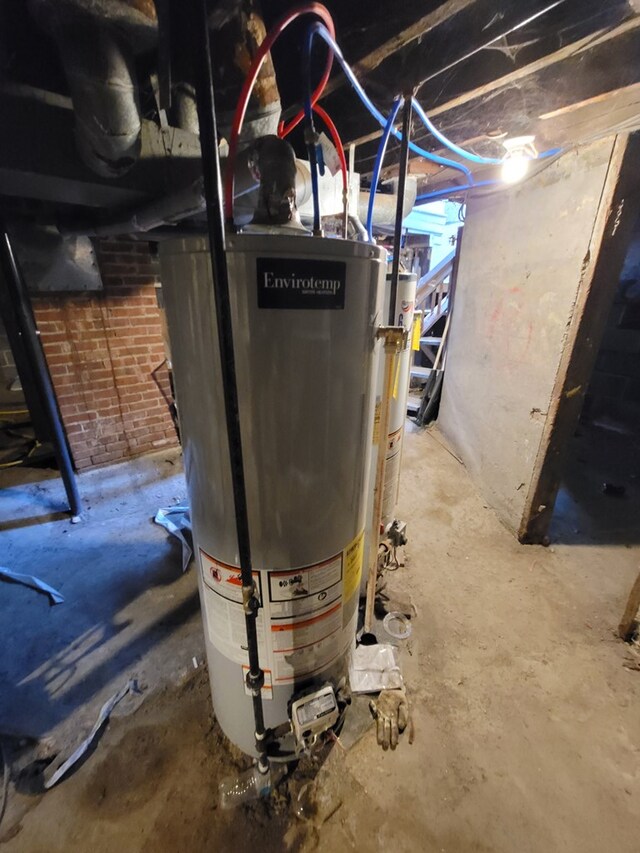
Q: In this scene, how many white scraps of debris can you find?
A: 3